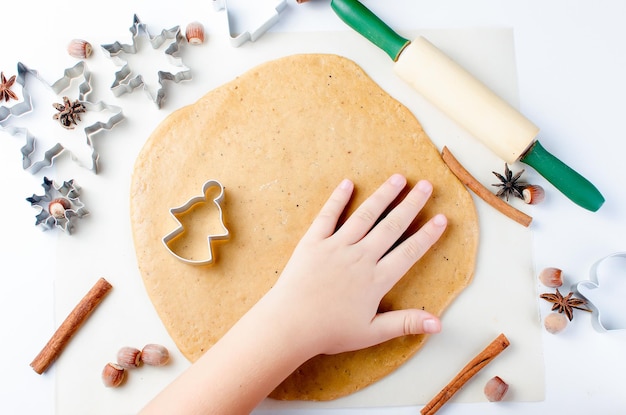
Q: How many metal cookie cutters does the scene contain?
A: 6